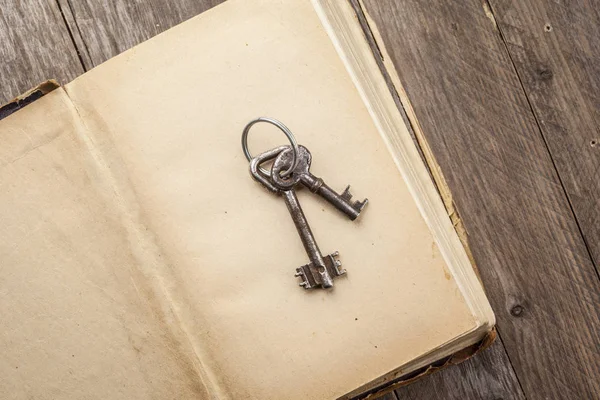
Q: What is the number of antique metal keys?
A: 2